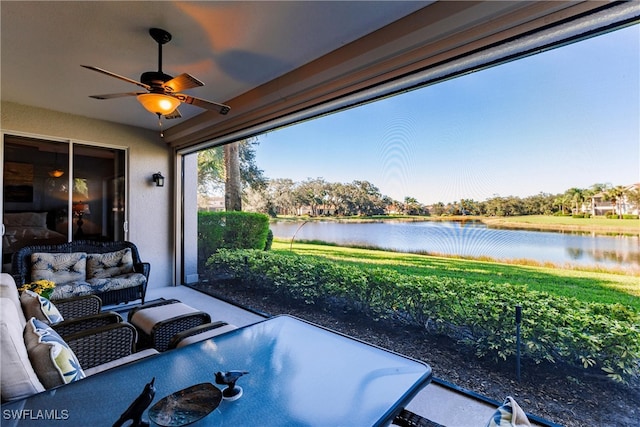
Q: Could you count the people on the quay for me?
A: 0